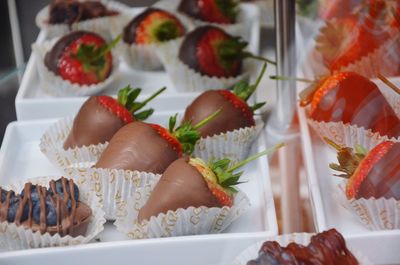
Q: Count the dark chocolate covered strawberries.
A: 4